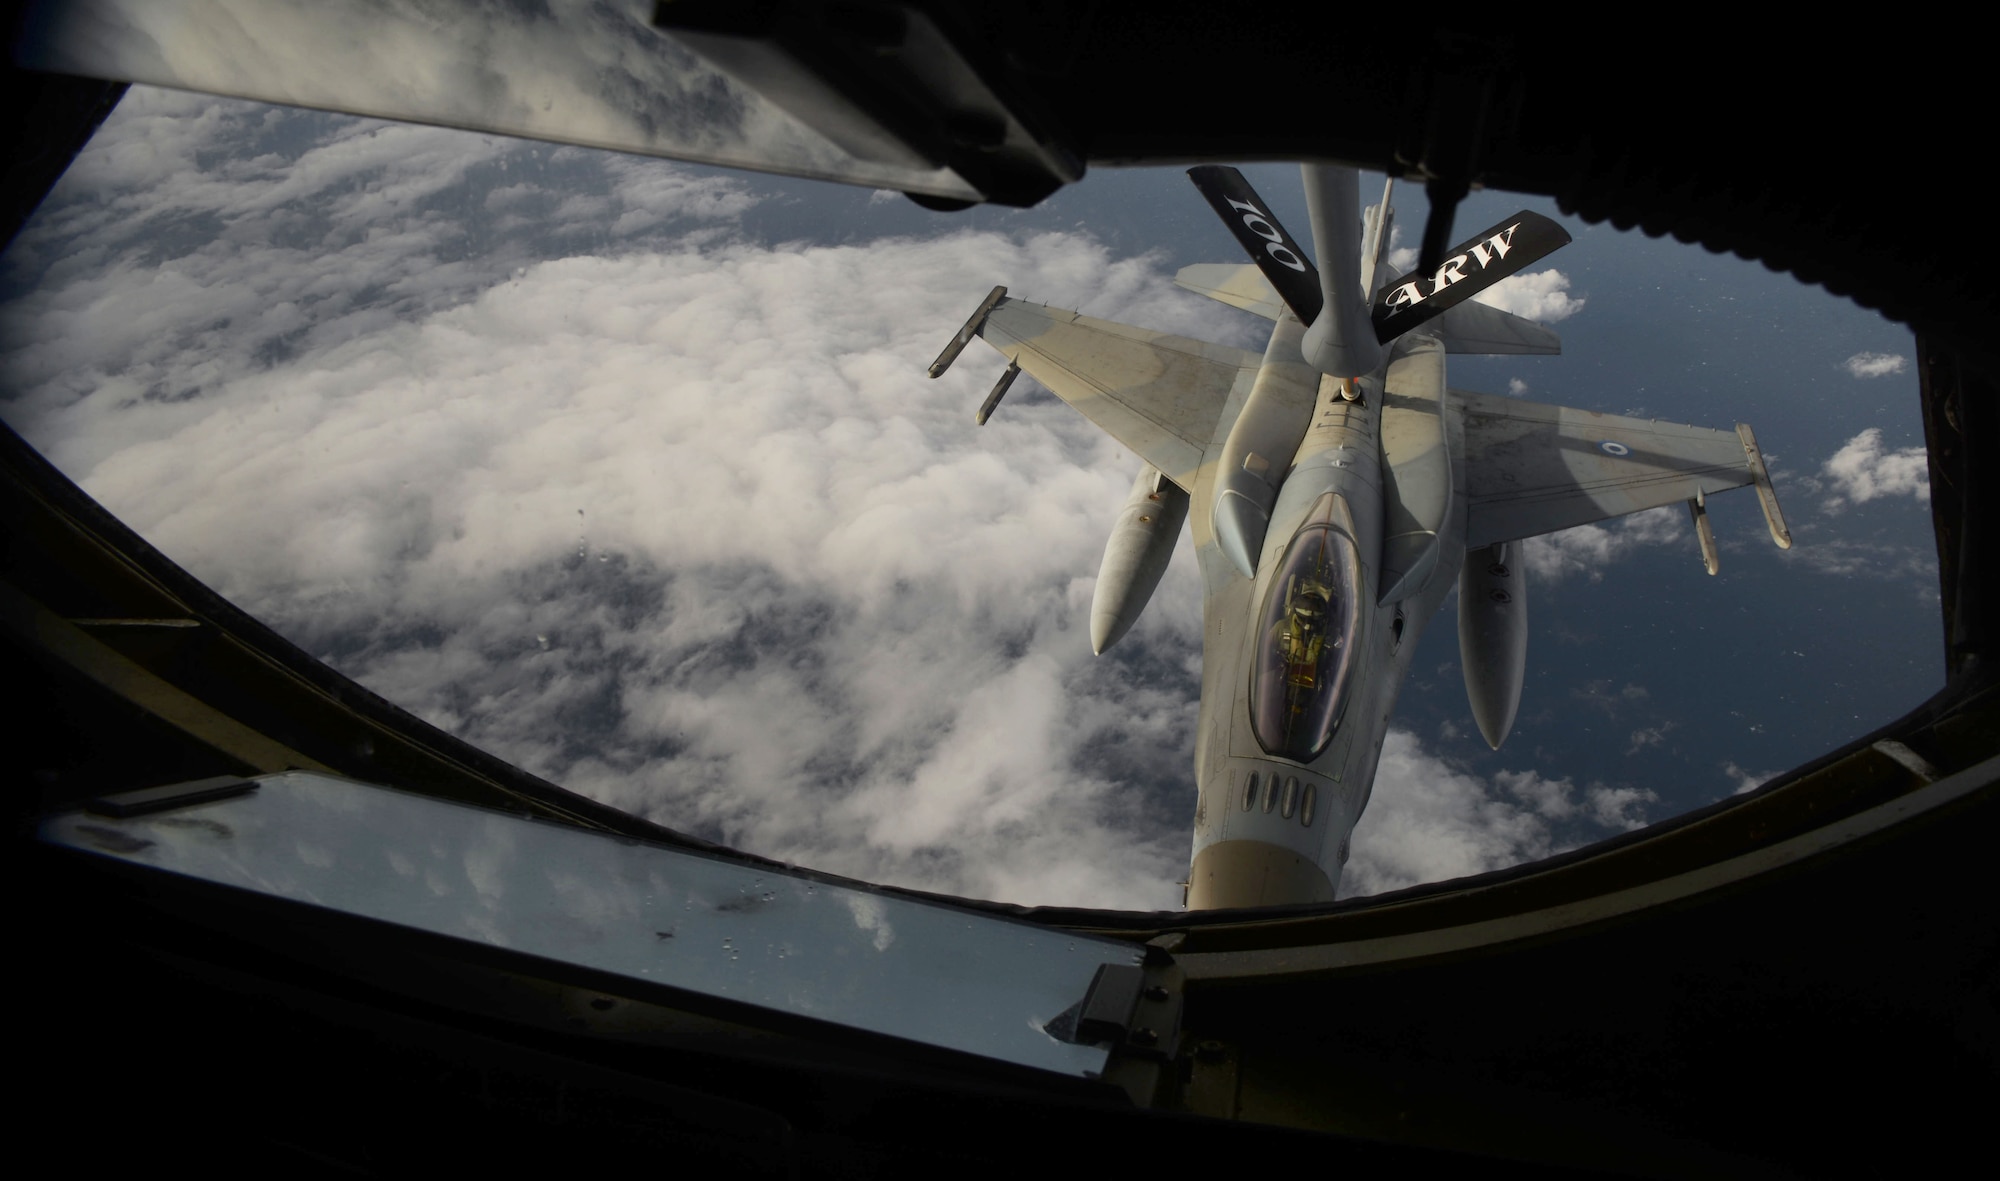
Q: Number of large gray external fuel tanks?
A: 2